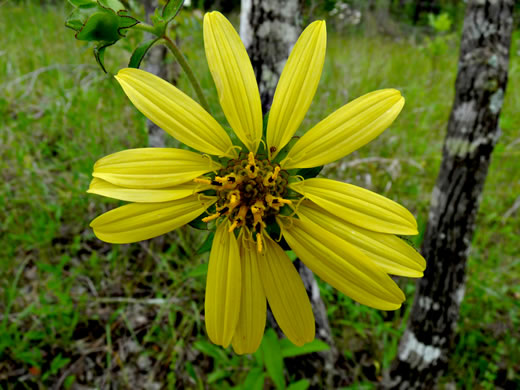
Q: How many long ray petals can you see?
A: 13